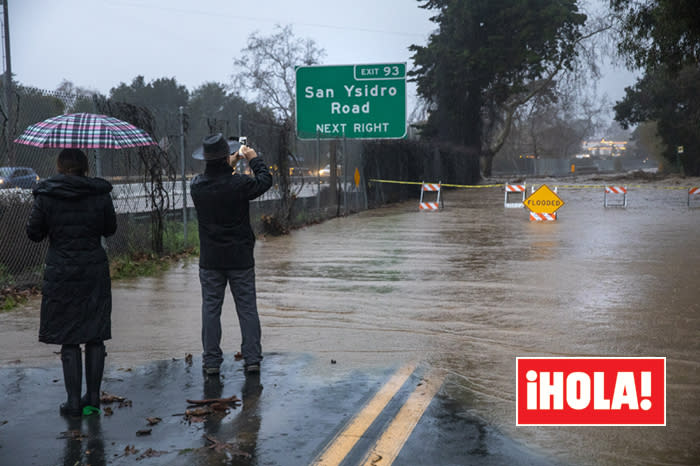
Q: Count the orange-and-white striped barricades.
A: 5